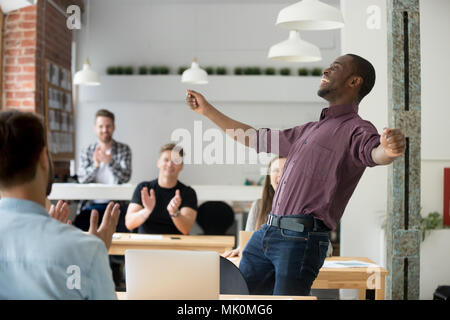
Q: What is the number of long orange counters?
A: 3